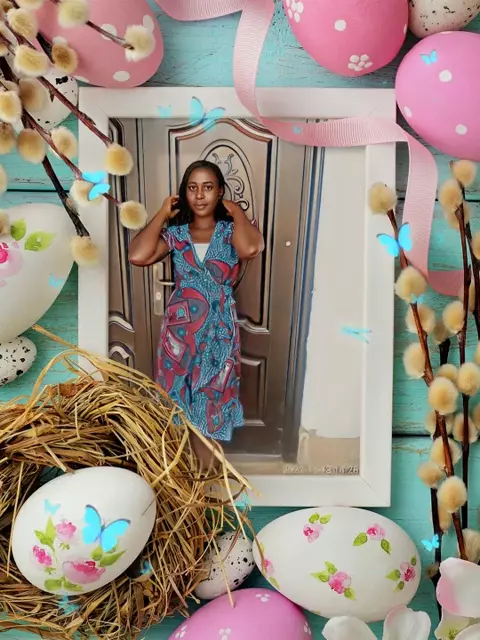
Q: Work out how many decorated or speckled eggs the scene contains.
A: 11